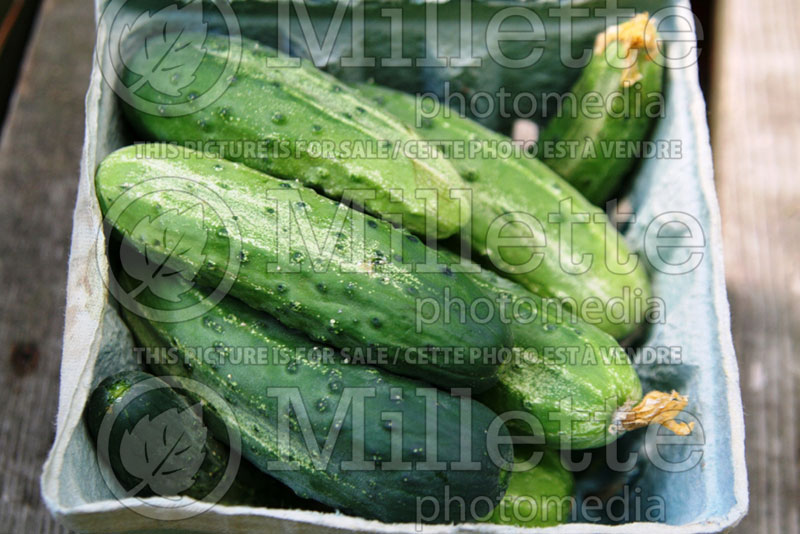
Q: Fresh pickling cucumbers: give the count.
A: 8